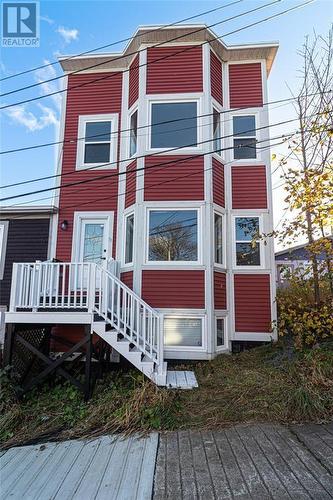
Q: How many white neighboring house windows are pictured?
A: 1